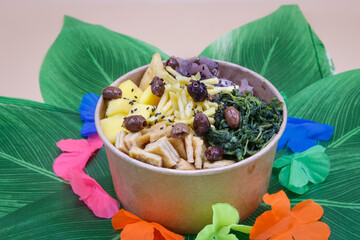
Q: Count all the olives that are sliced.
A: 0